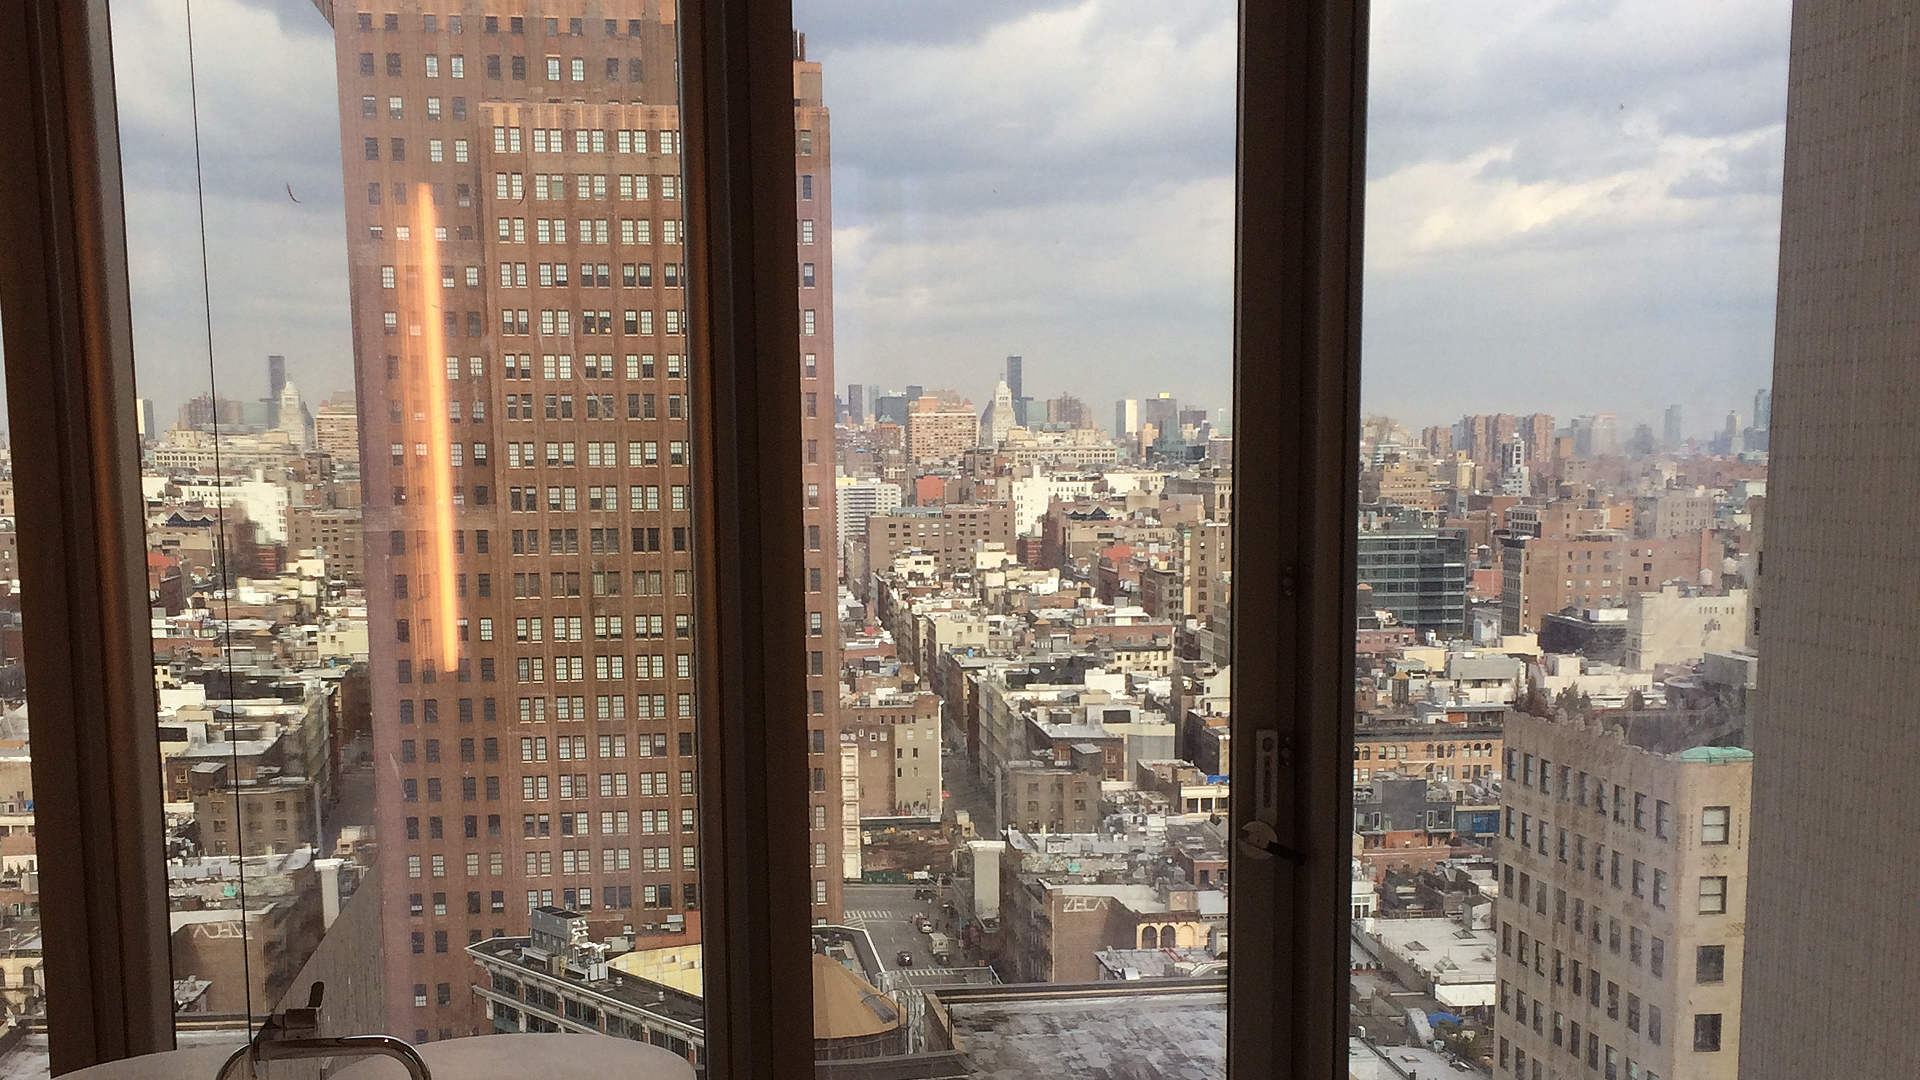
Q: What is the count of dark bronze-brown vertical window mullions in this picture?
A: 3